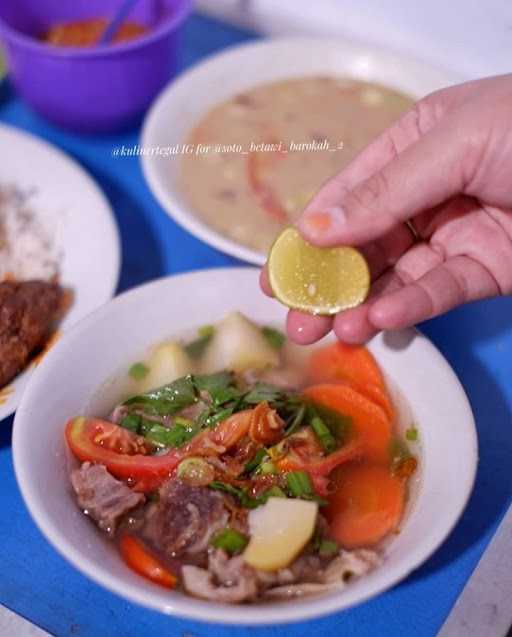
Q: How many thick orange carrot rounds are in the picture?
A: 3